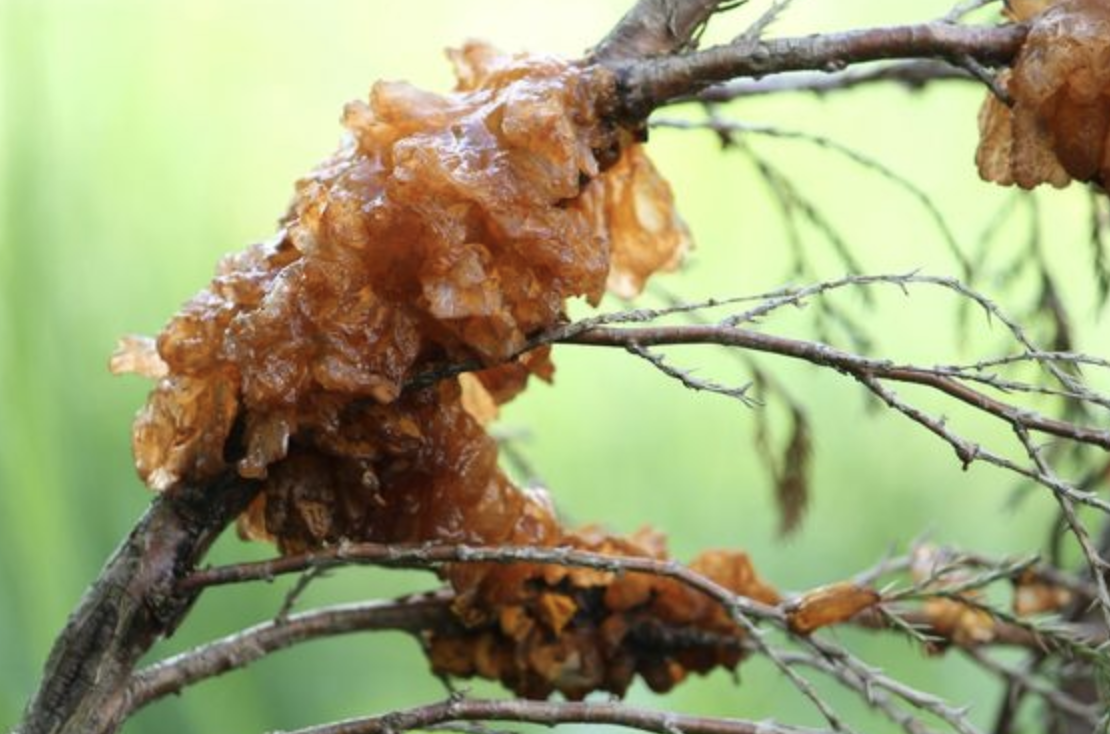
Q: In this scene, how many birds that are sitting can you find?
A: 0